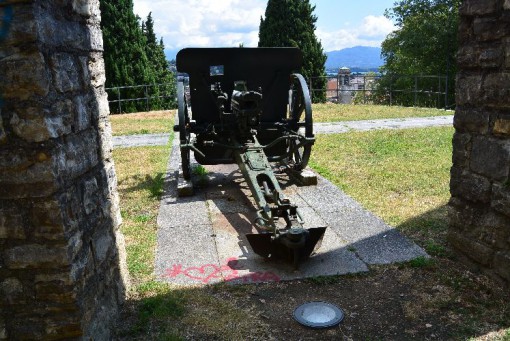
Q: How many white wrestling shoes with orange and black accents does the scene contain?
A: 0